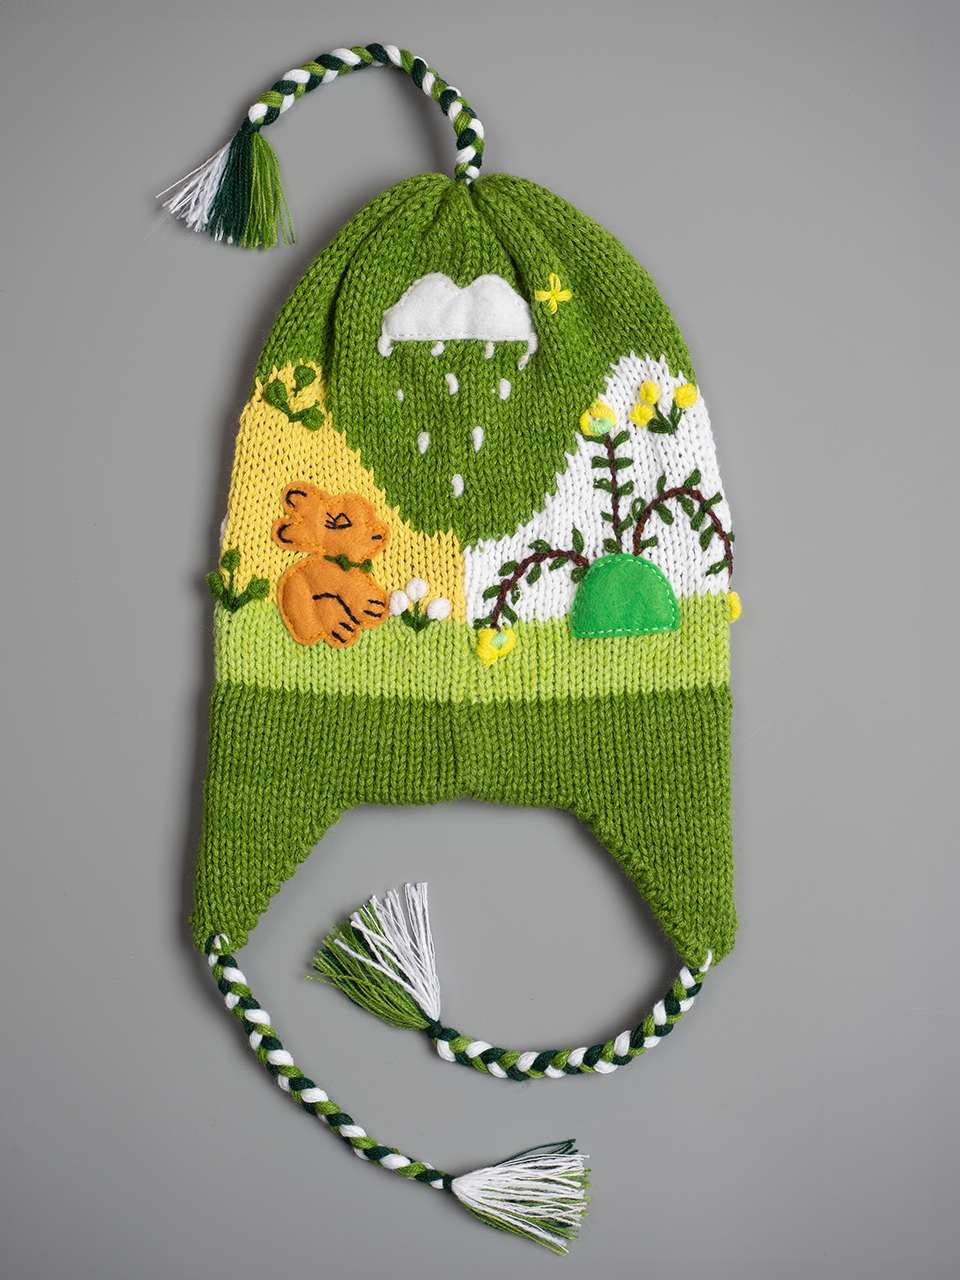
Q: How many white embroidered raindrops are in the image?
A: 10